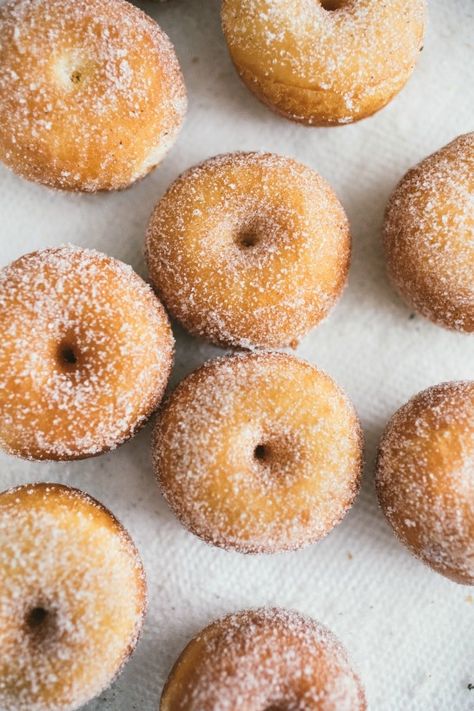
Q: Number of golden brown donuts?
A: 9